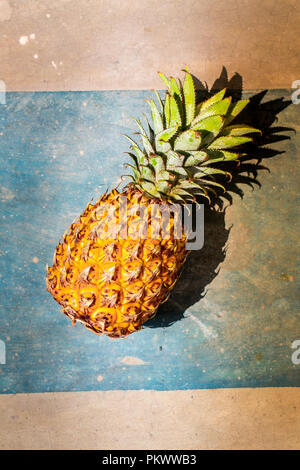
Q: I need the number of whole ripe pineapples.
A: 1